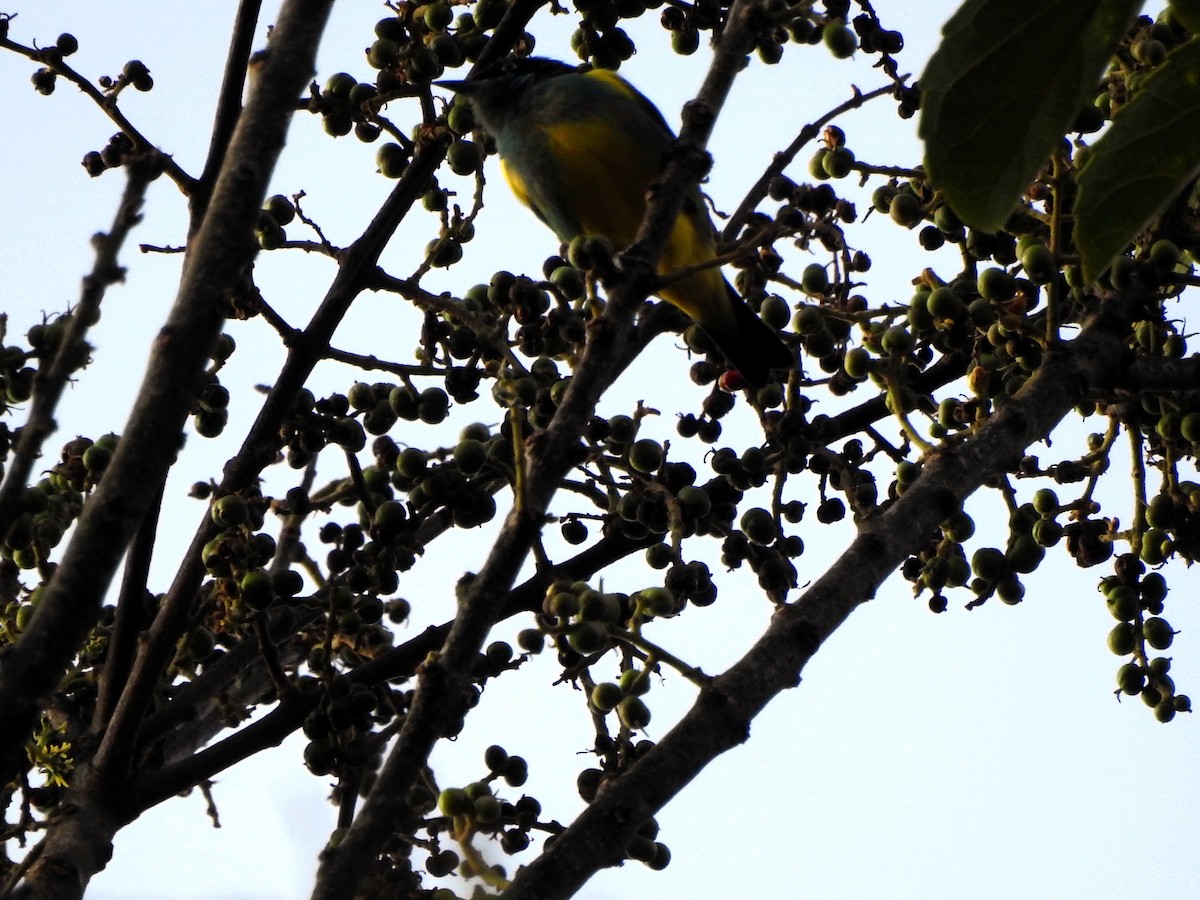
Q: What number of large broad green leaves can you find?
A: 2